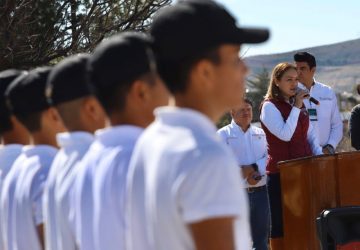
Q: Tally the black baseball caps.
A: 5